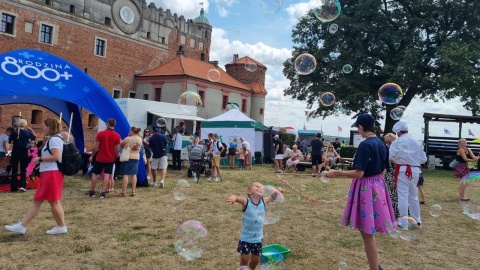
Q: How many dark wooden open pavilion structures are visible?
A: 1